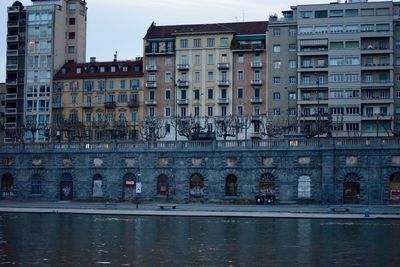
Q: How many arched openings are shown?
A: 12